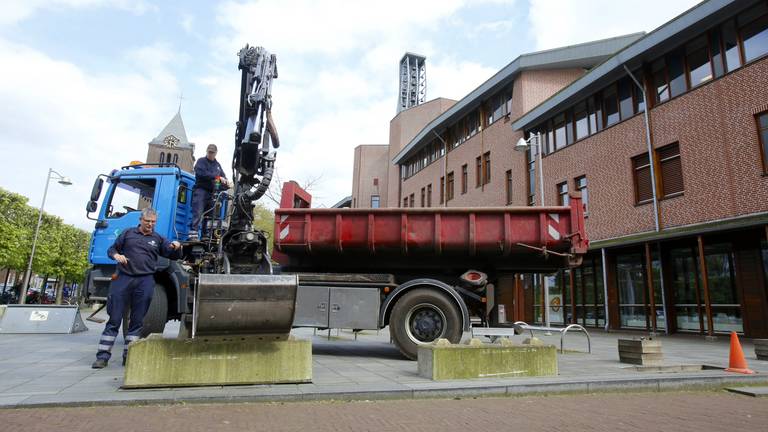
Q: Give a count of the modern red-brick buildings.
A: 1